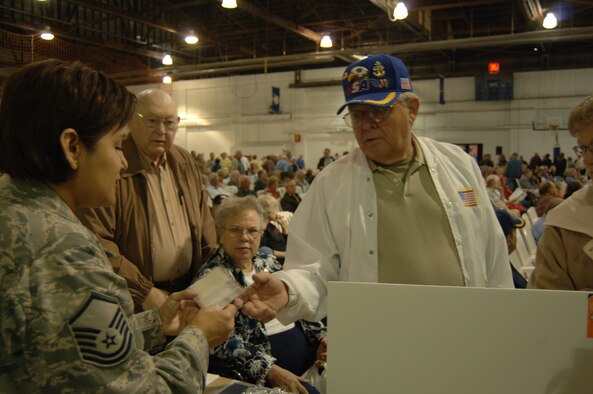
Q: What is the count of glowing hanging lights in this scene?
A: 8